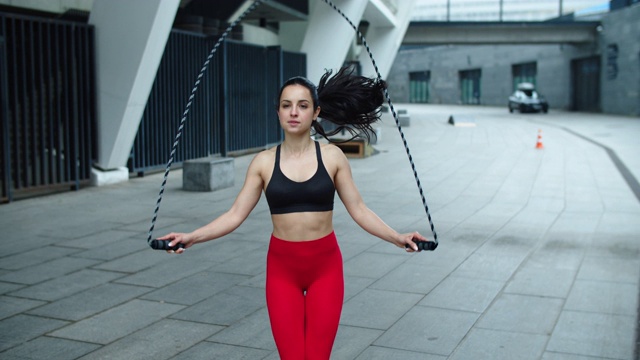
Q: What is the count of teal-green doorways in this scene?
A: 3